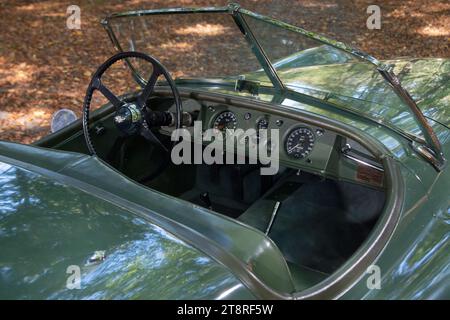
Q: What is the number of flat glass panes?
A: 2